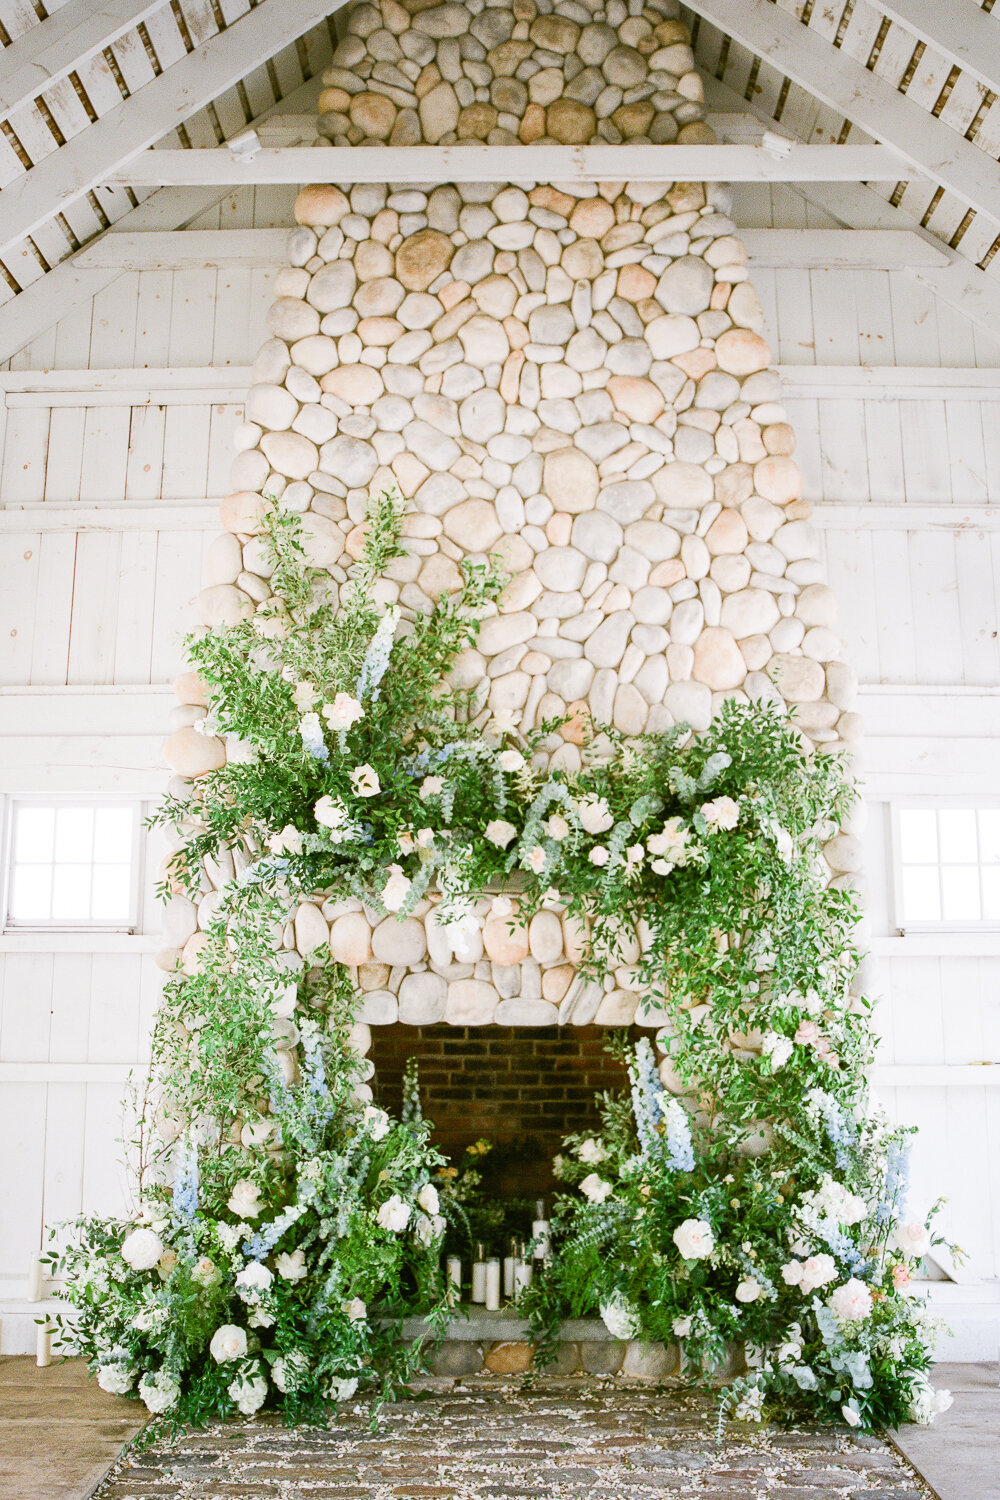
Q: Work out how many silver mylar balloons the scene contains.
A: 0